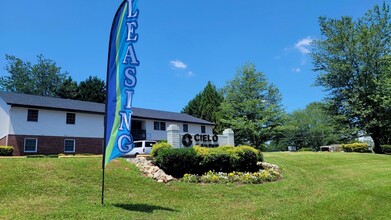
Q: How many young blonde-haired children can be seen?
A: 0